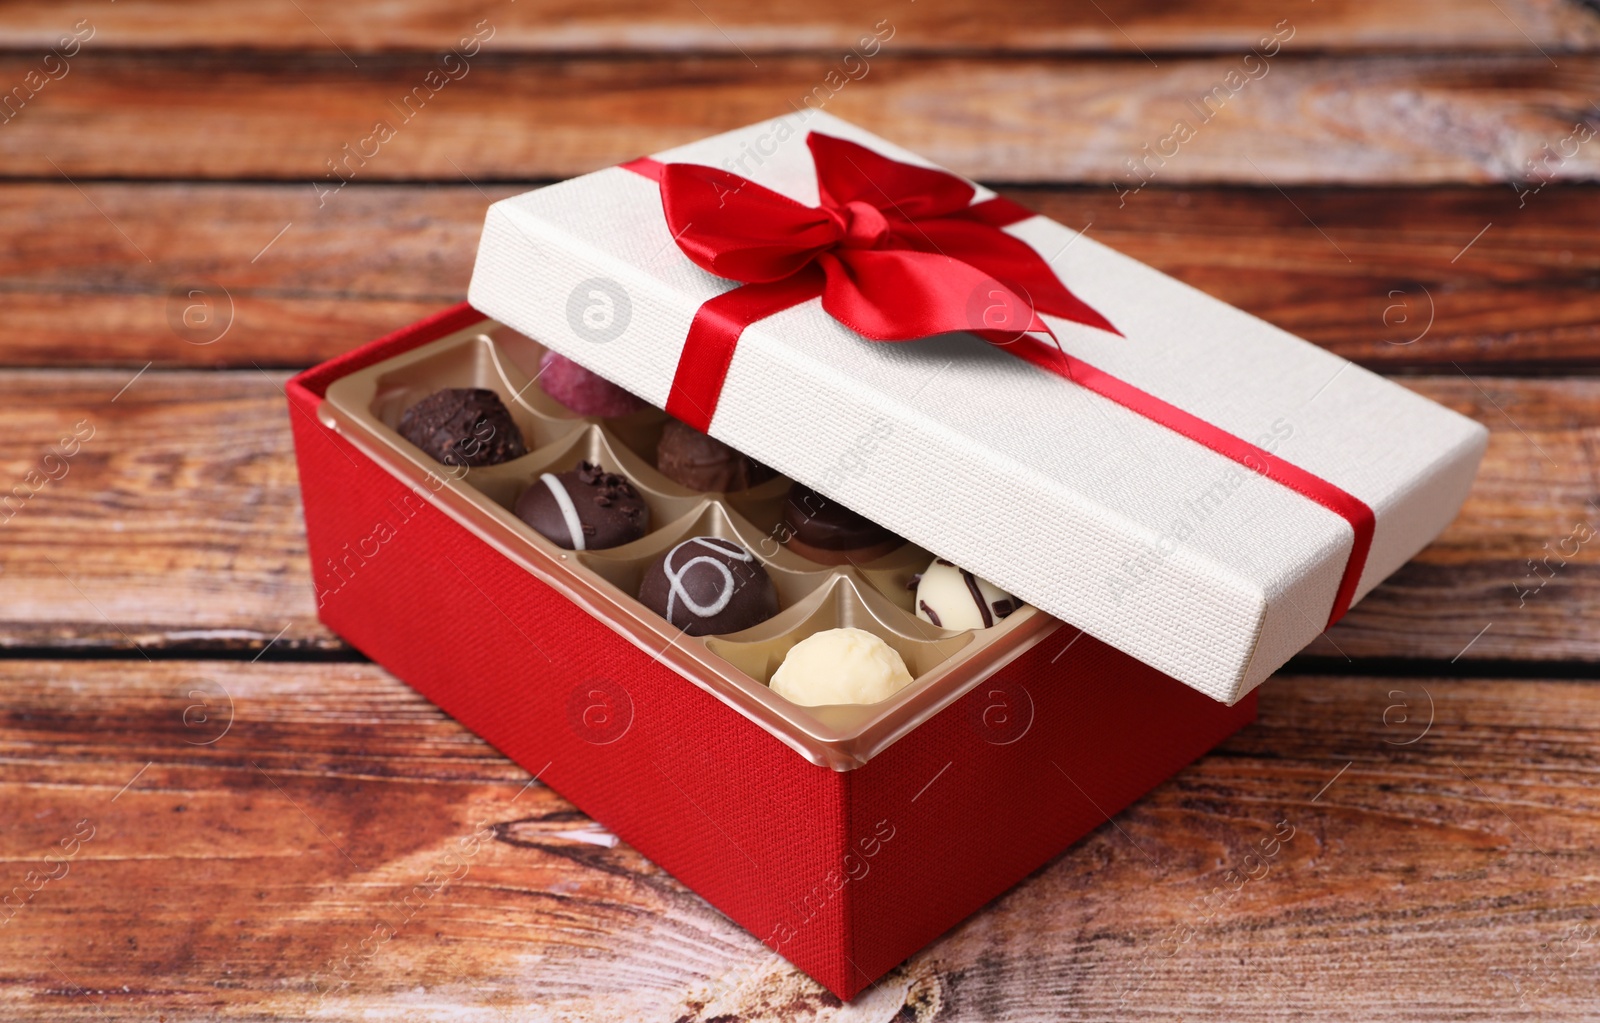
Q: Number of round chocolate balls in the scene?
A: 8